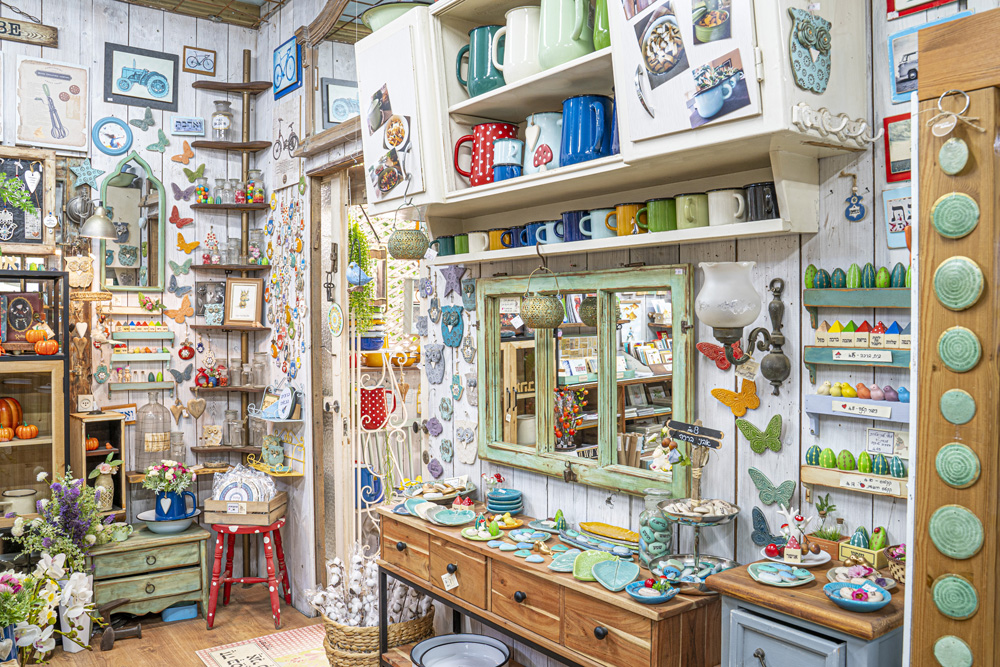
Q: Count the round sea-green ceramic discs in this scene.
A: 9